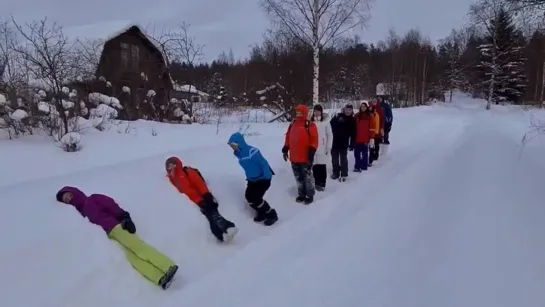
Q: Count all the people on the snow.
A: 10